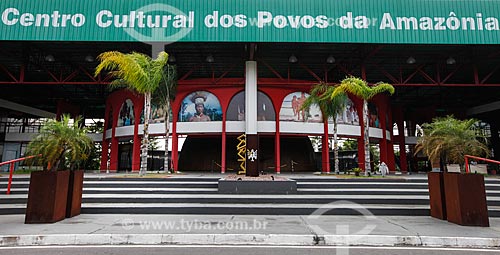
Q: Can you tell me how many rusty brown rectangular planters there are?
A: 4